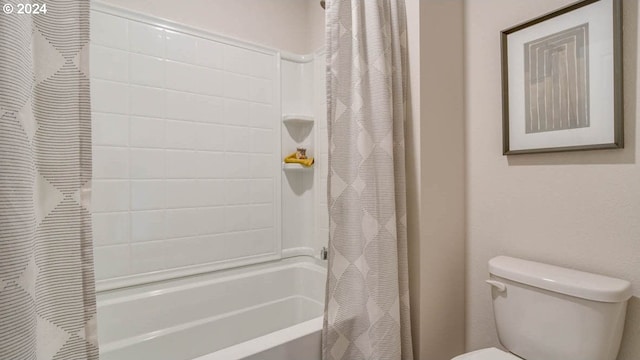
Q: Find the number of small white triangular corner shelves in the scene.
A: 2